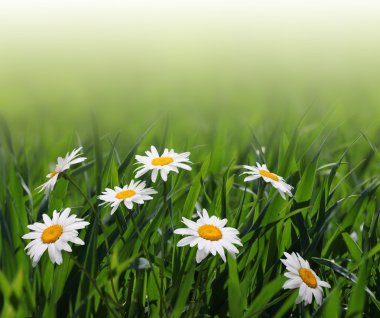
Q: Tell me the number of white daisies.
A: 7